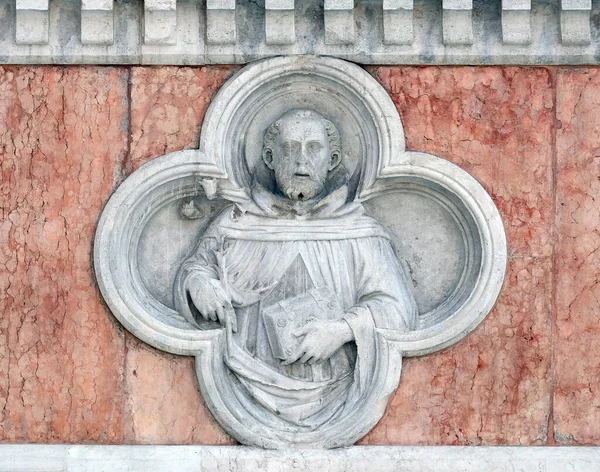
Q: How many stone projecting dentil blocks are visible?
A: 10